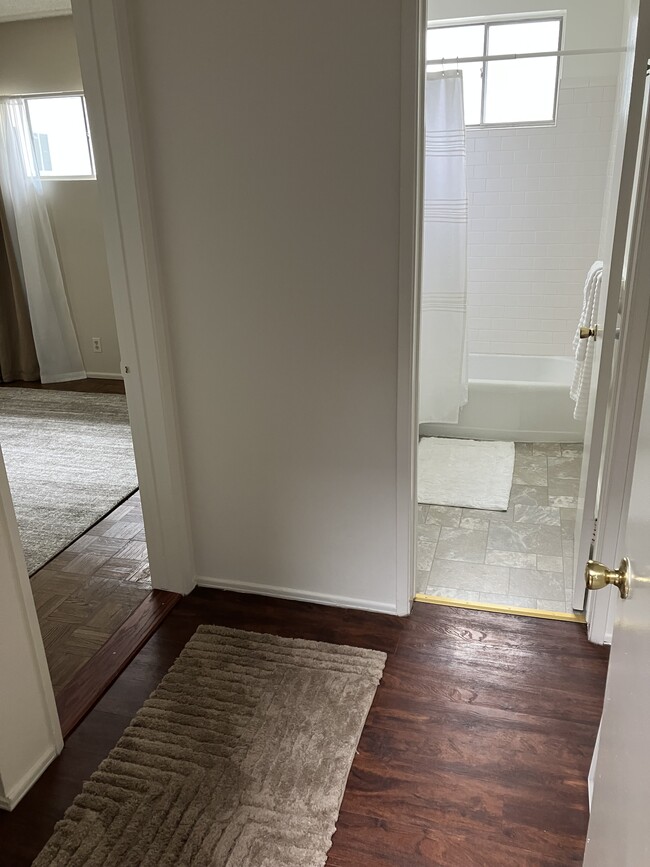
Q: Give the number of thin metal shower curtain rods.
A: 1